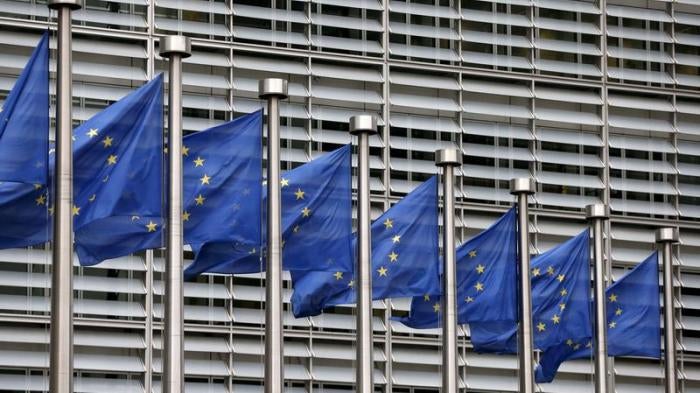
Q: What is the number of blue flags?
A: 8